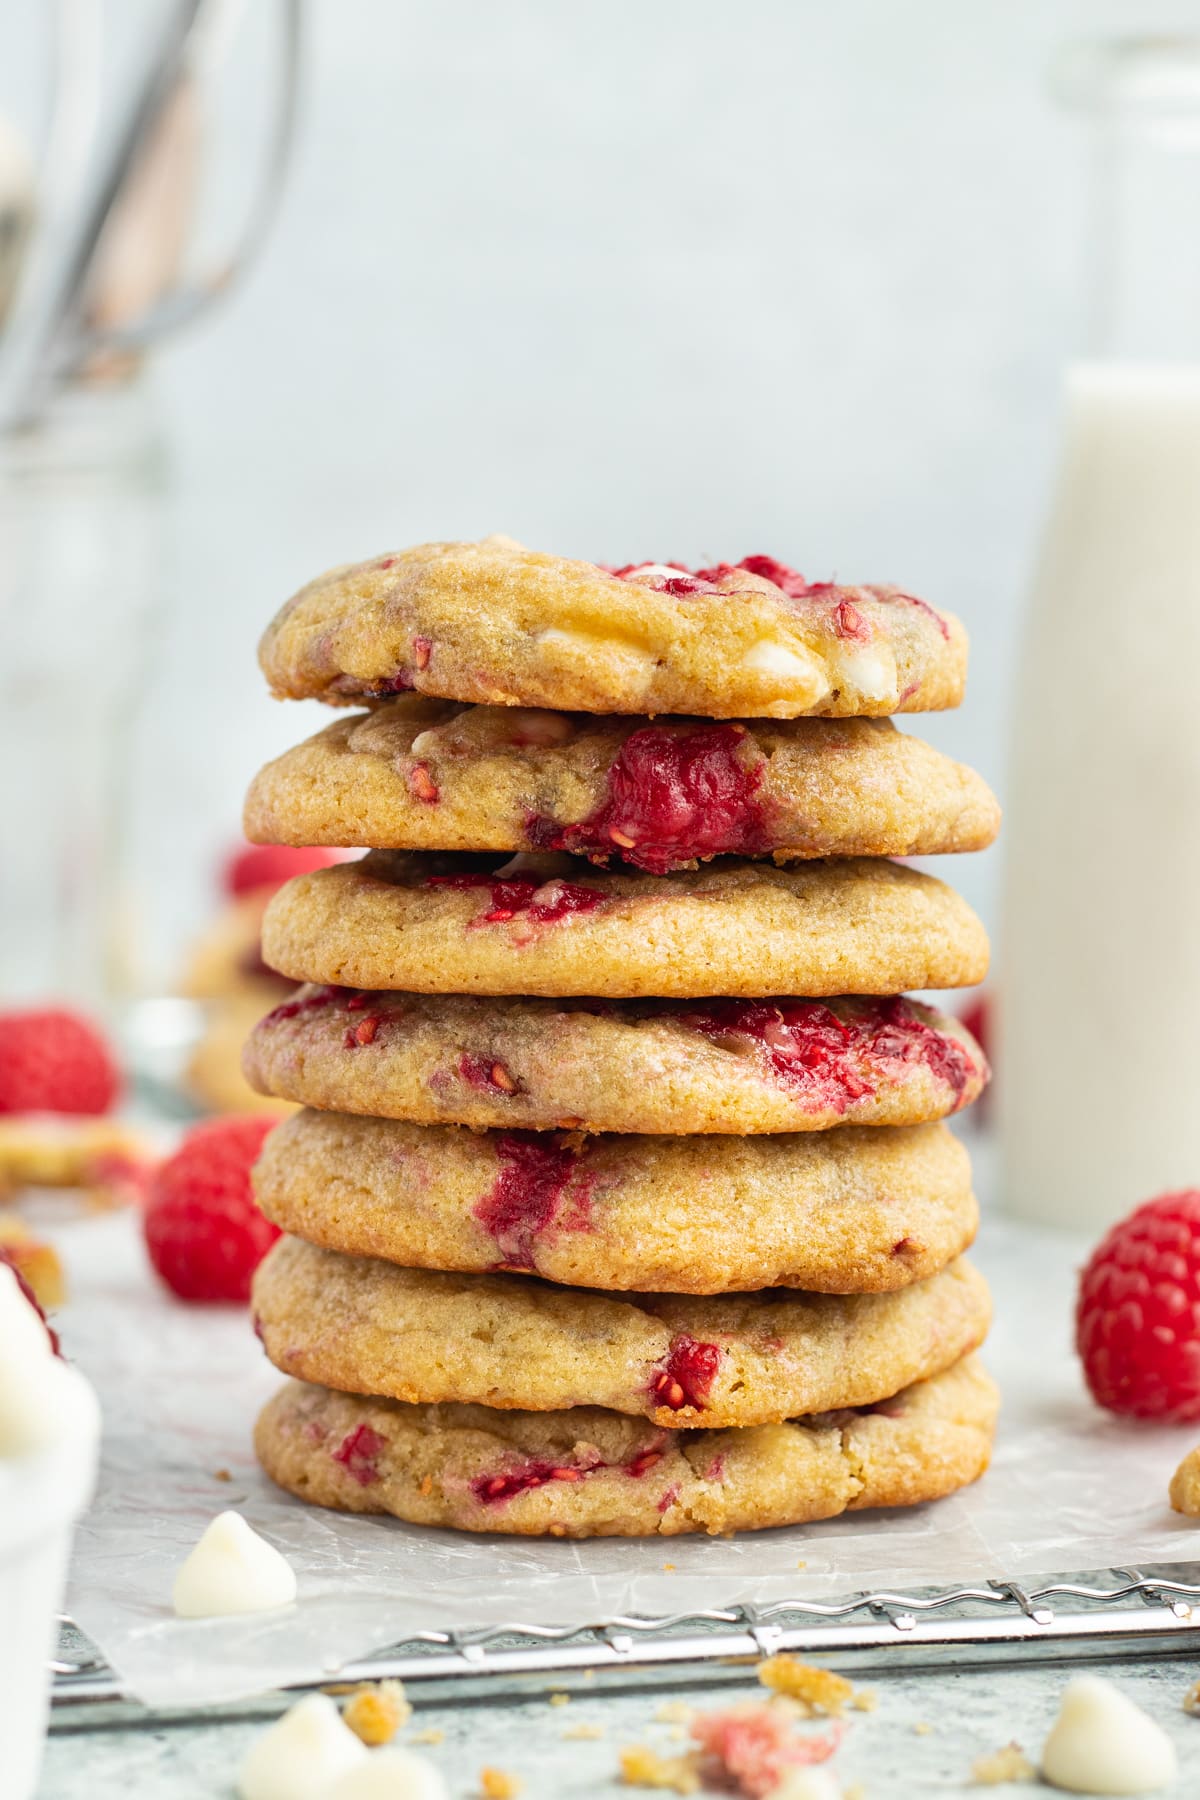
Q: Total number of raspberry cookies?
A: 7